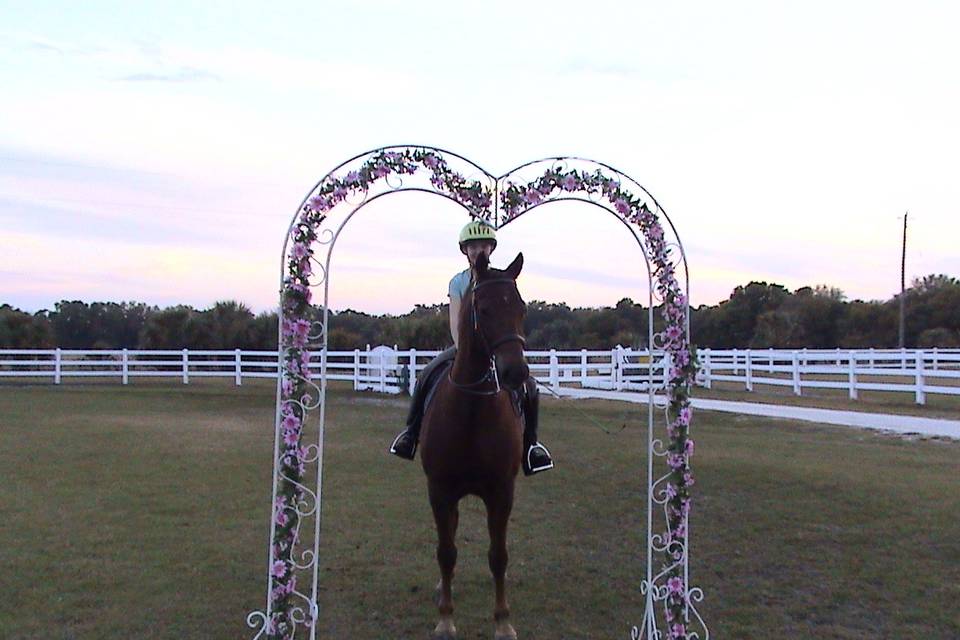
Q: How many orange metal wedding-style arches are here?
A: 0